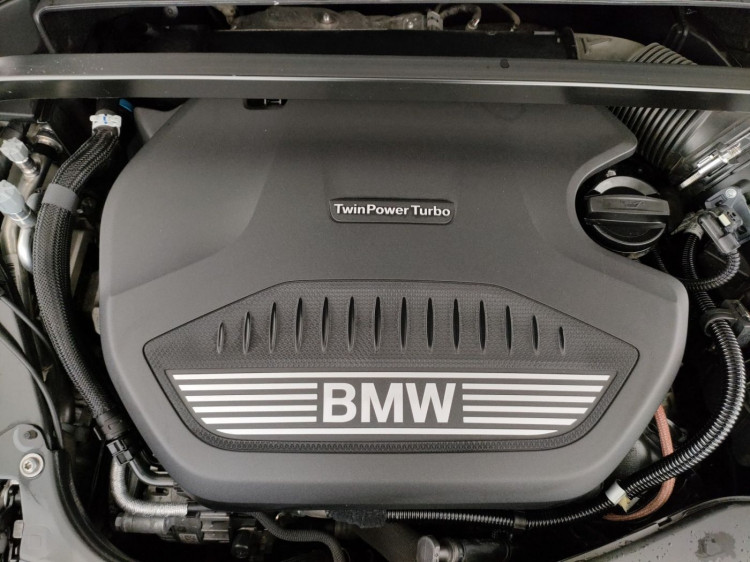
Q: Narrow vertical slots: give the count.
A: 14